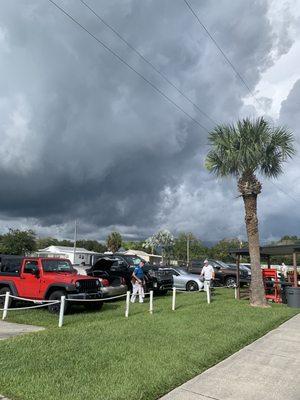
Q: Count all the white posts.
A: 7